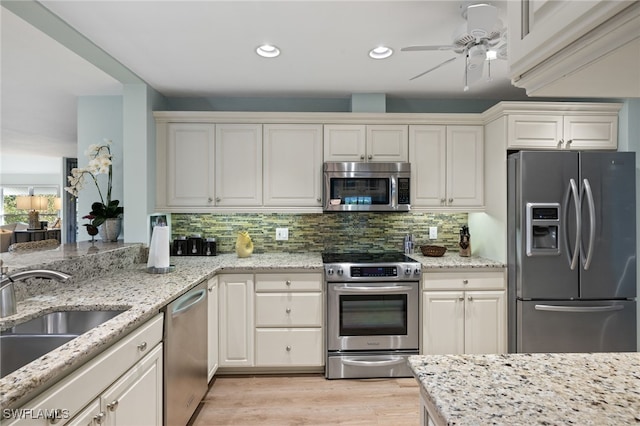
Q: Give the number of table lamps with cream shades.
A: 2